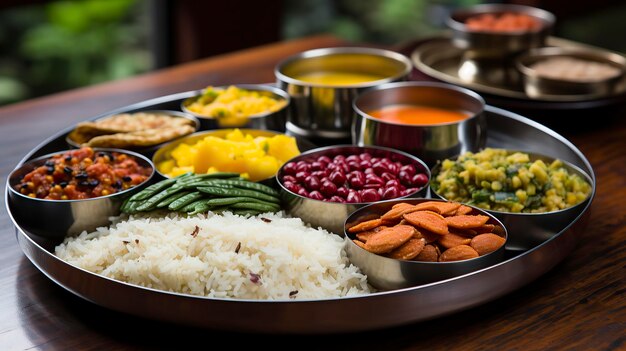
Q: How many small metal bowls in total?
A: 11